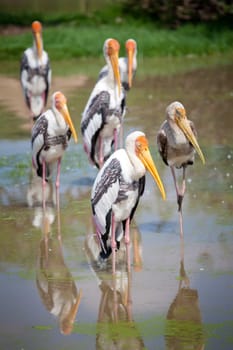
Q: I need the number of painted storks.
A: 6